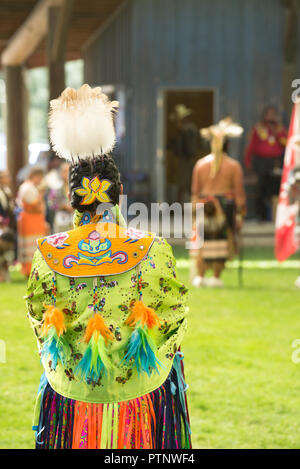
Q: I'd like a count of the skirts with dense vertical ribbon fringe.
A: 1